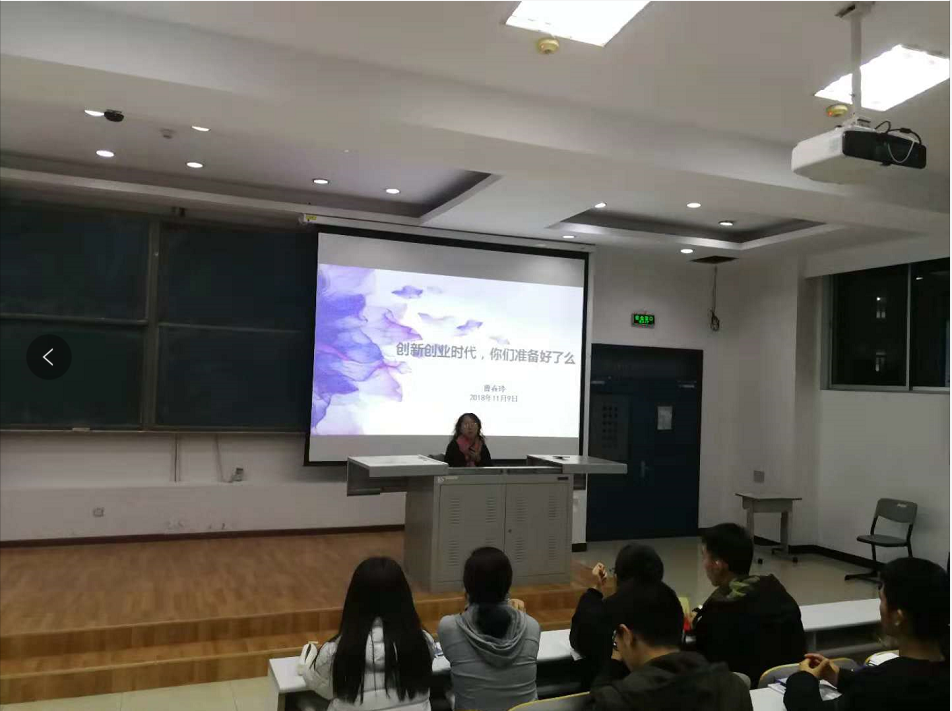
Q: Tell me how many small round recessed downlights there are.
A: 11